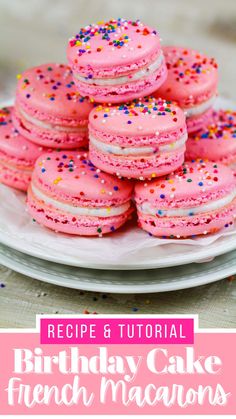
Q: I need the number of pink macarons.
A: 8